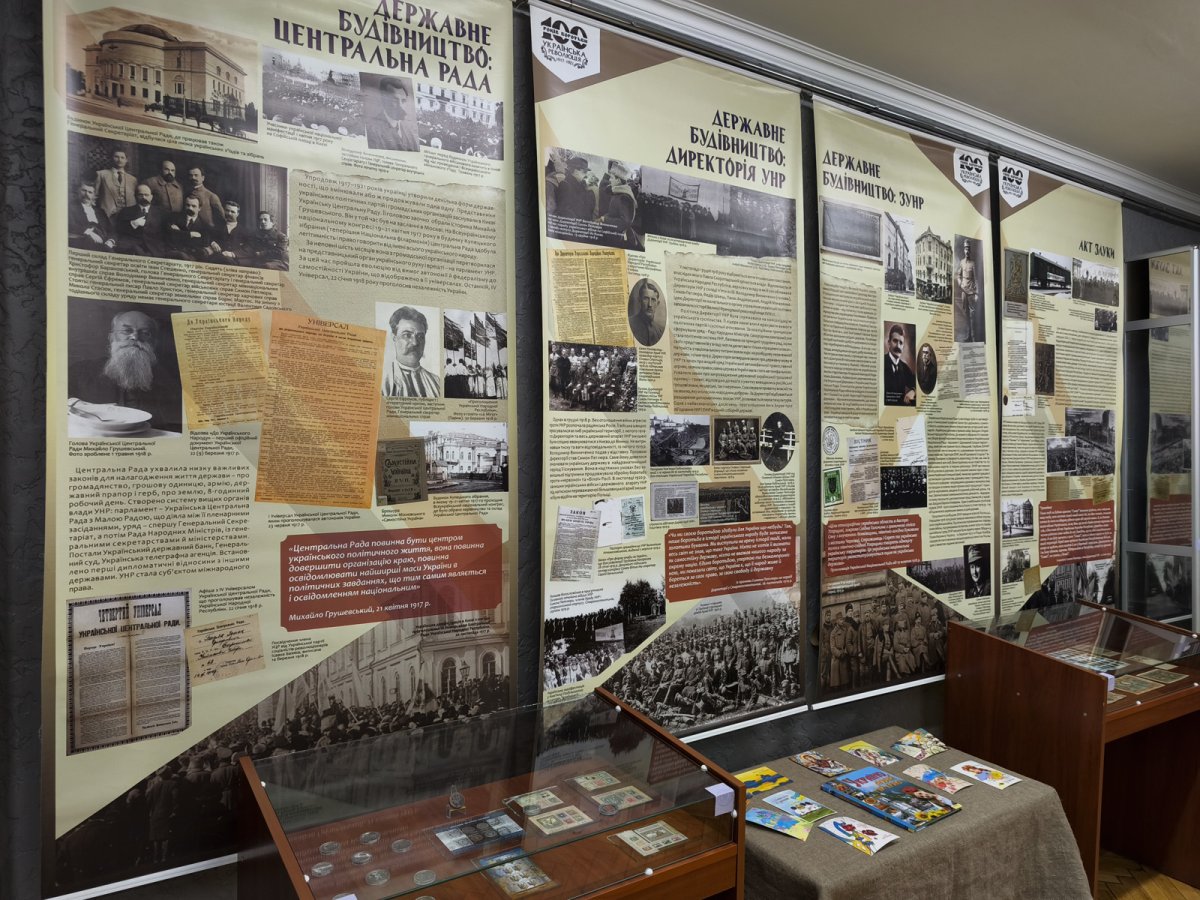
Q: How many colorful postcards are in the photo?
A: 9